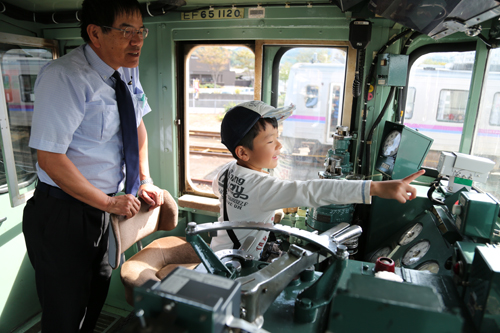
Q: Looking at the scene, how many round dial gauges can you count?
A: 5